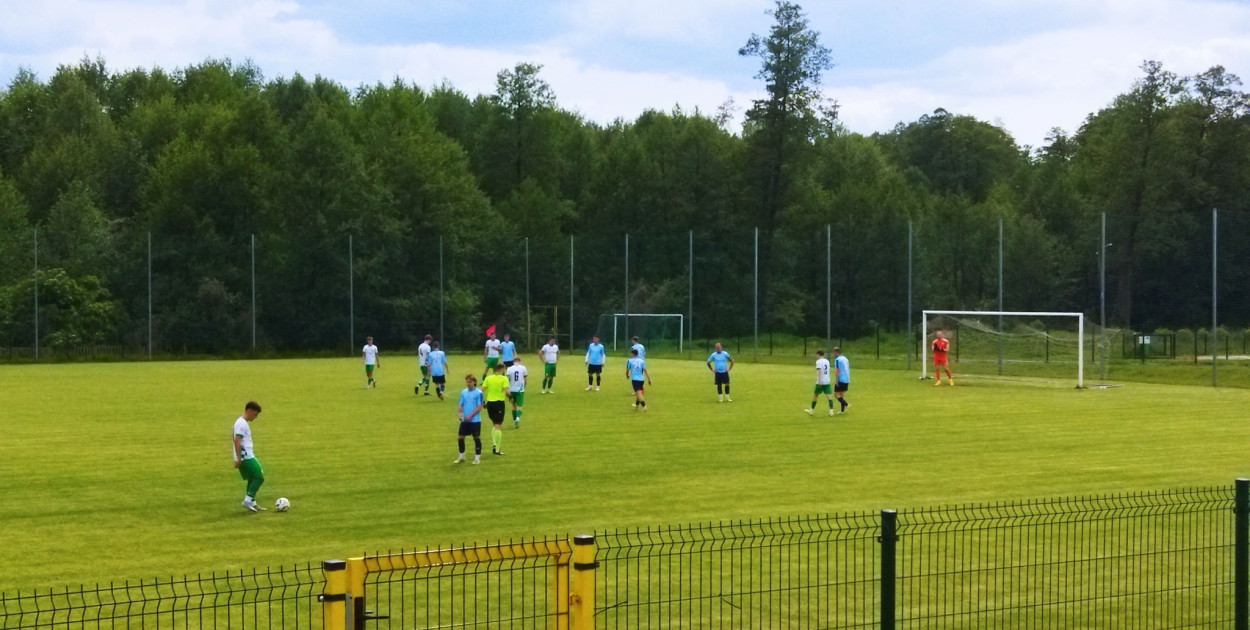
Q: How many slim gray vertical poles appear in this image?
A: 15